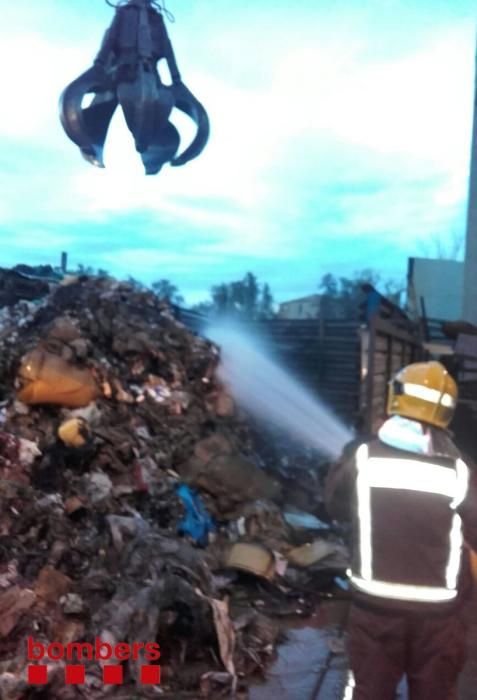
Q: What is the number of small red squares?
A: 4